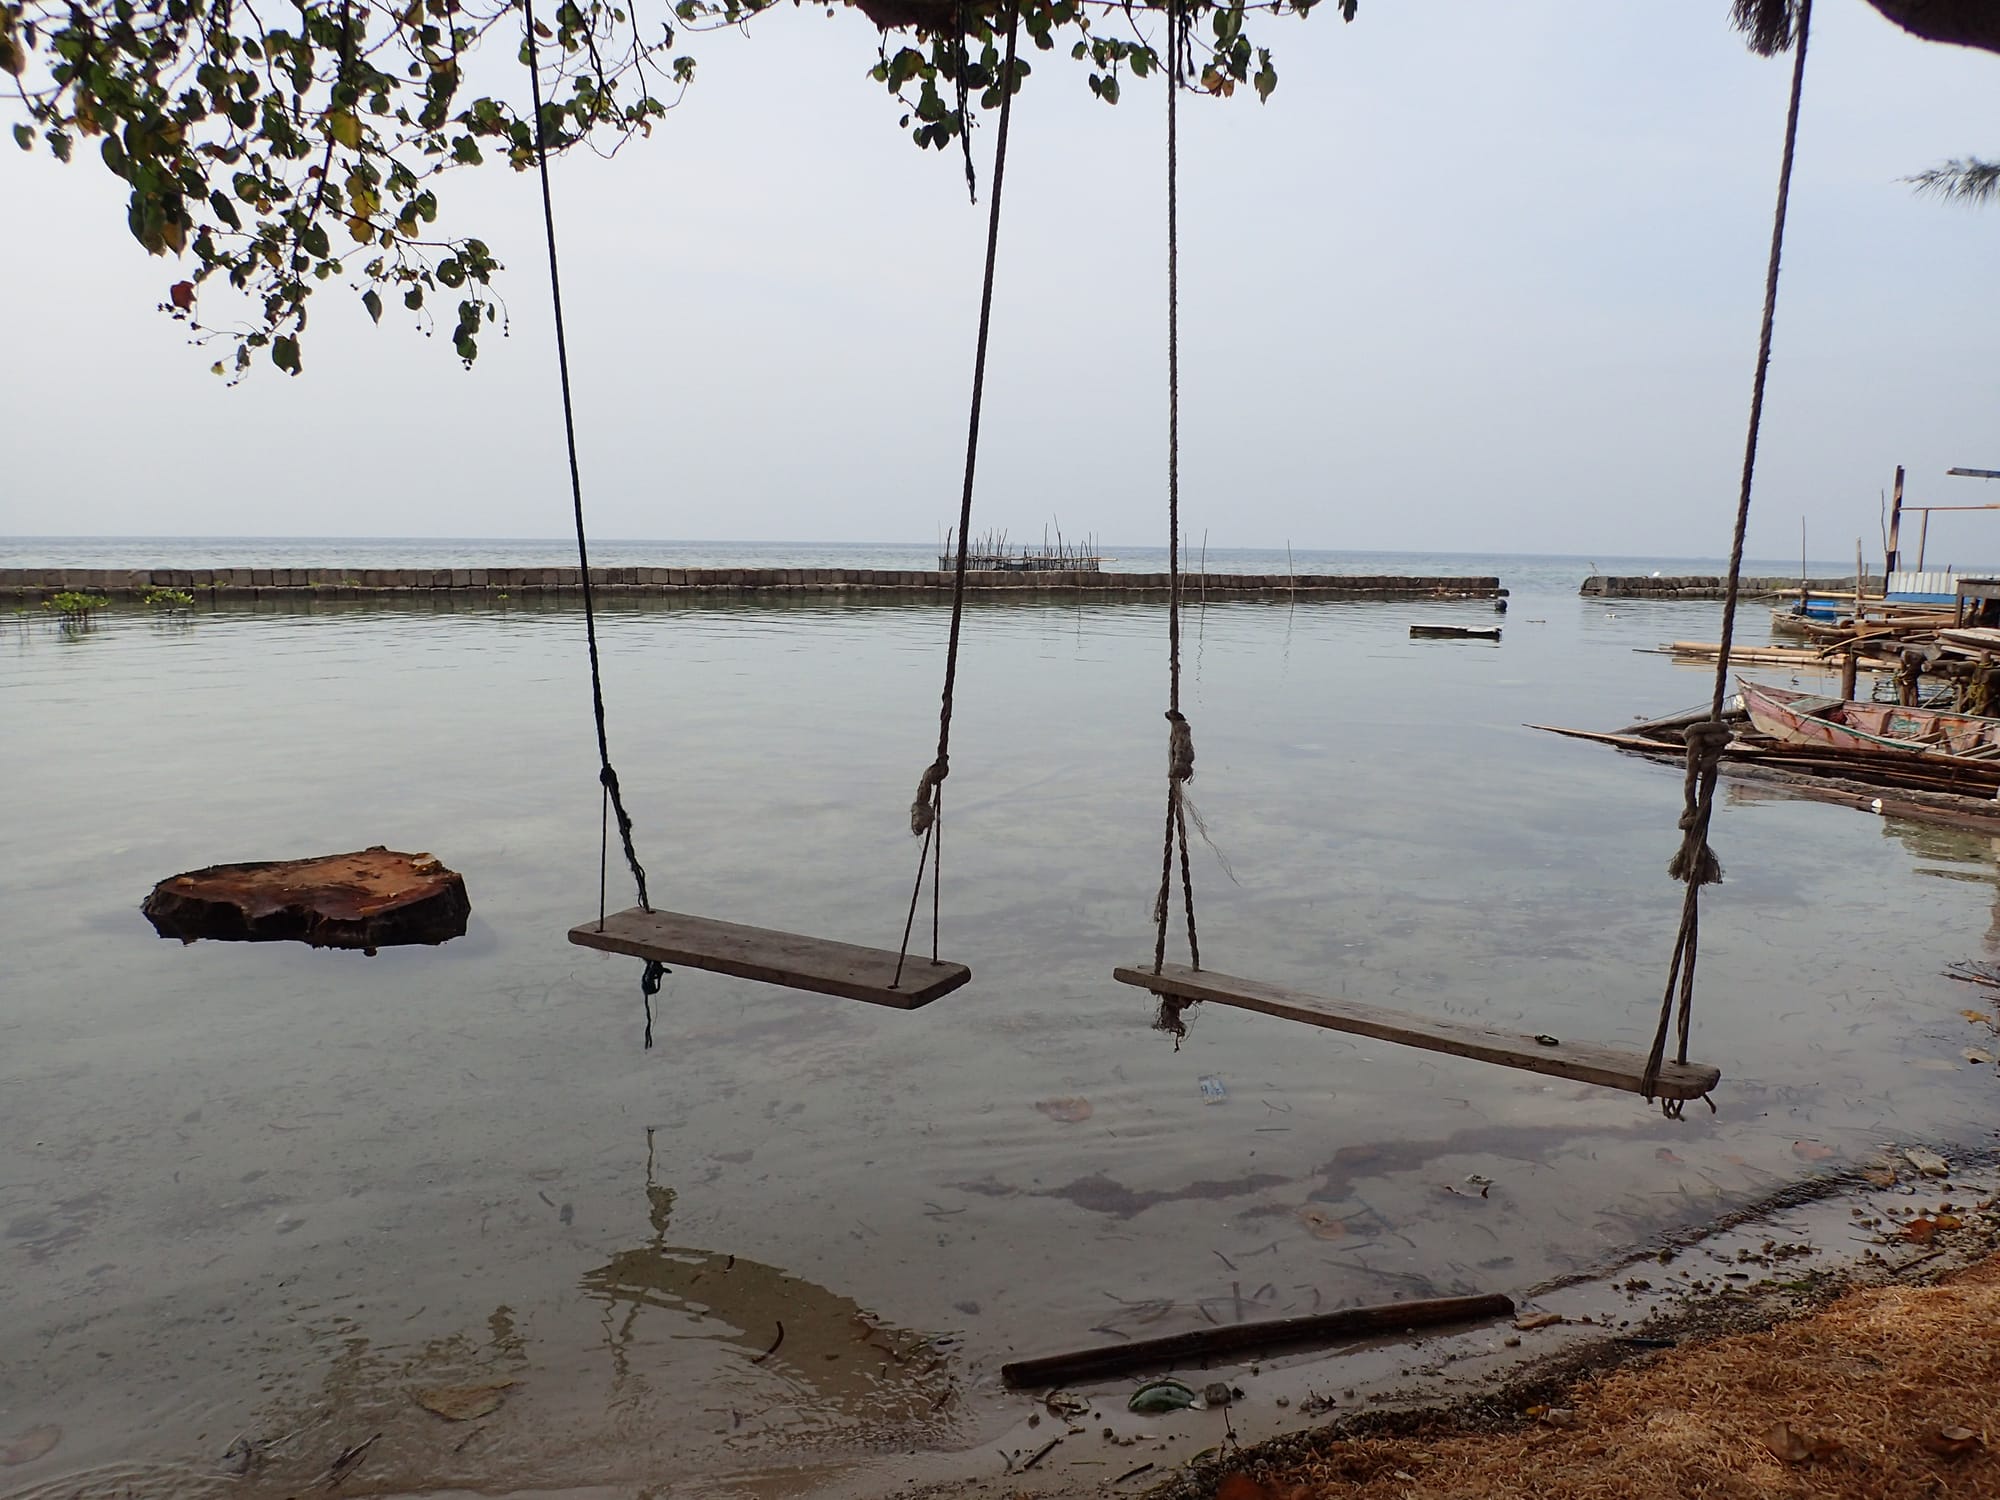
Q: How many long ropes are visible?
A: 4